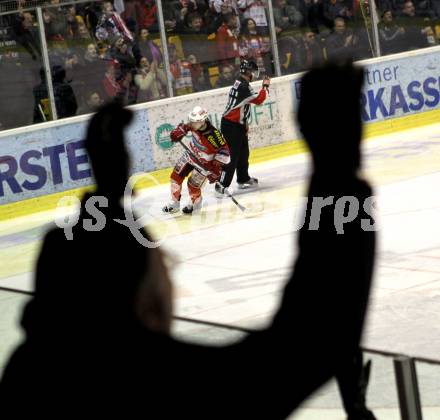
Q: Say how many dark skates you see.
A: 4